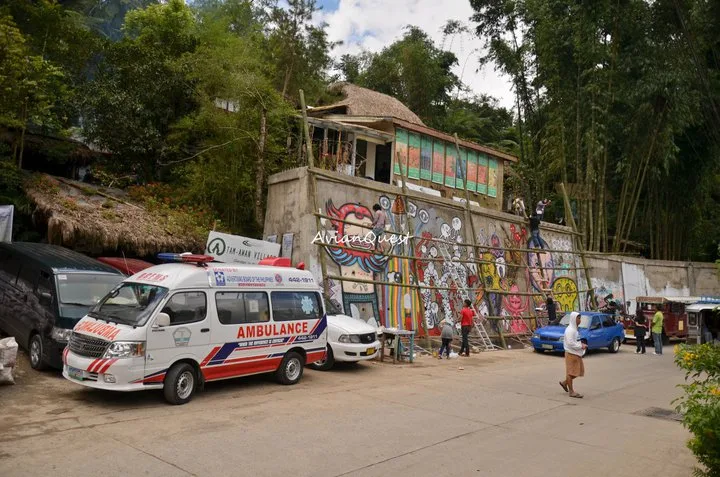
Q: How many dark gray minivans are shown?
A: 1